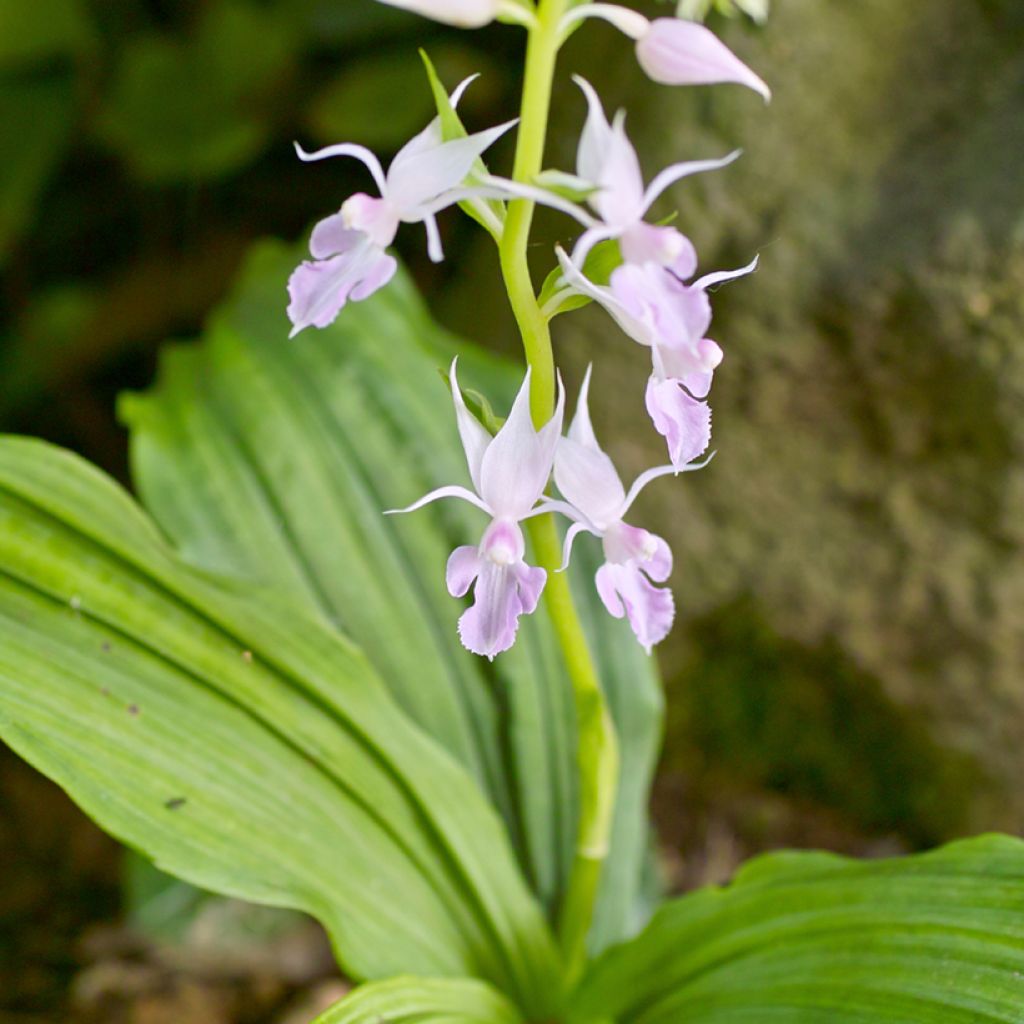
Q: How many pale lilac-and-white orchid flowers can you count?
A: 5